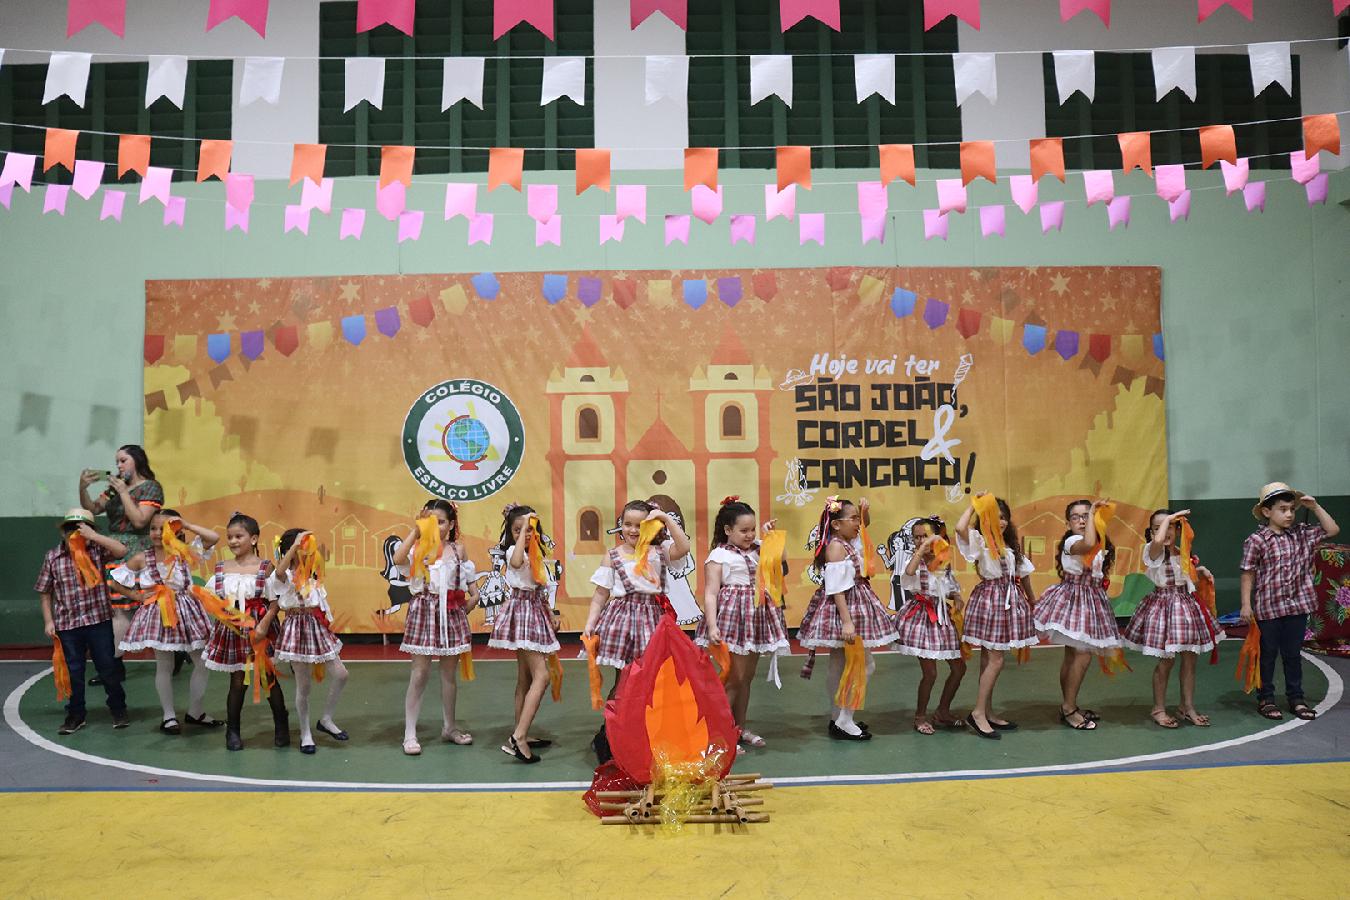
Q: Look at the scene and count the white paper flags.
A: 13